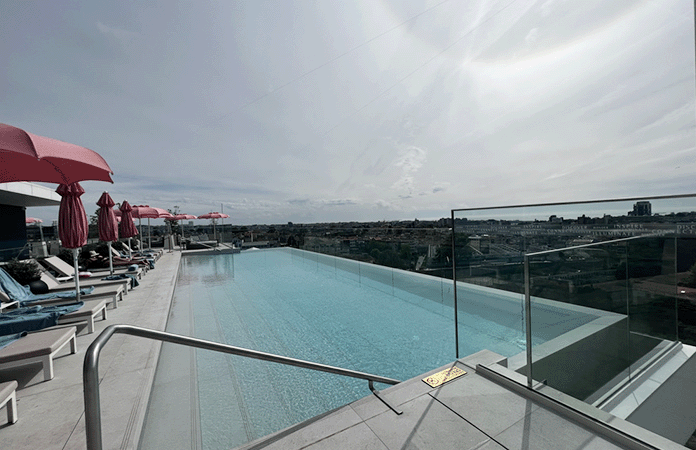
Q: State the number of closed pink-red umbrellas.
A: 3